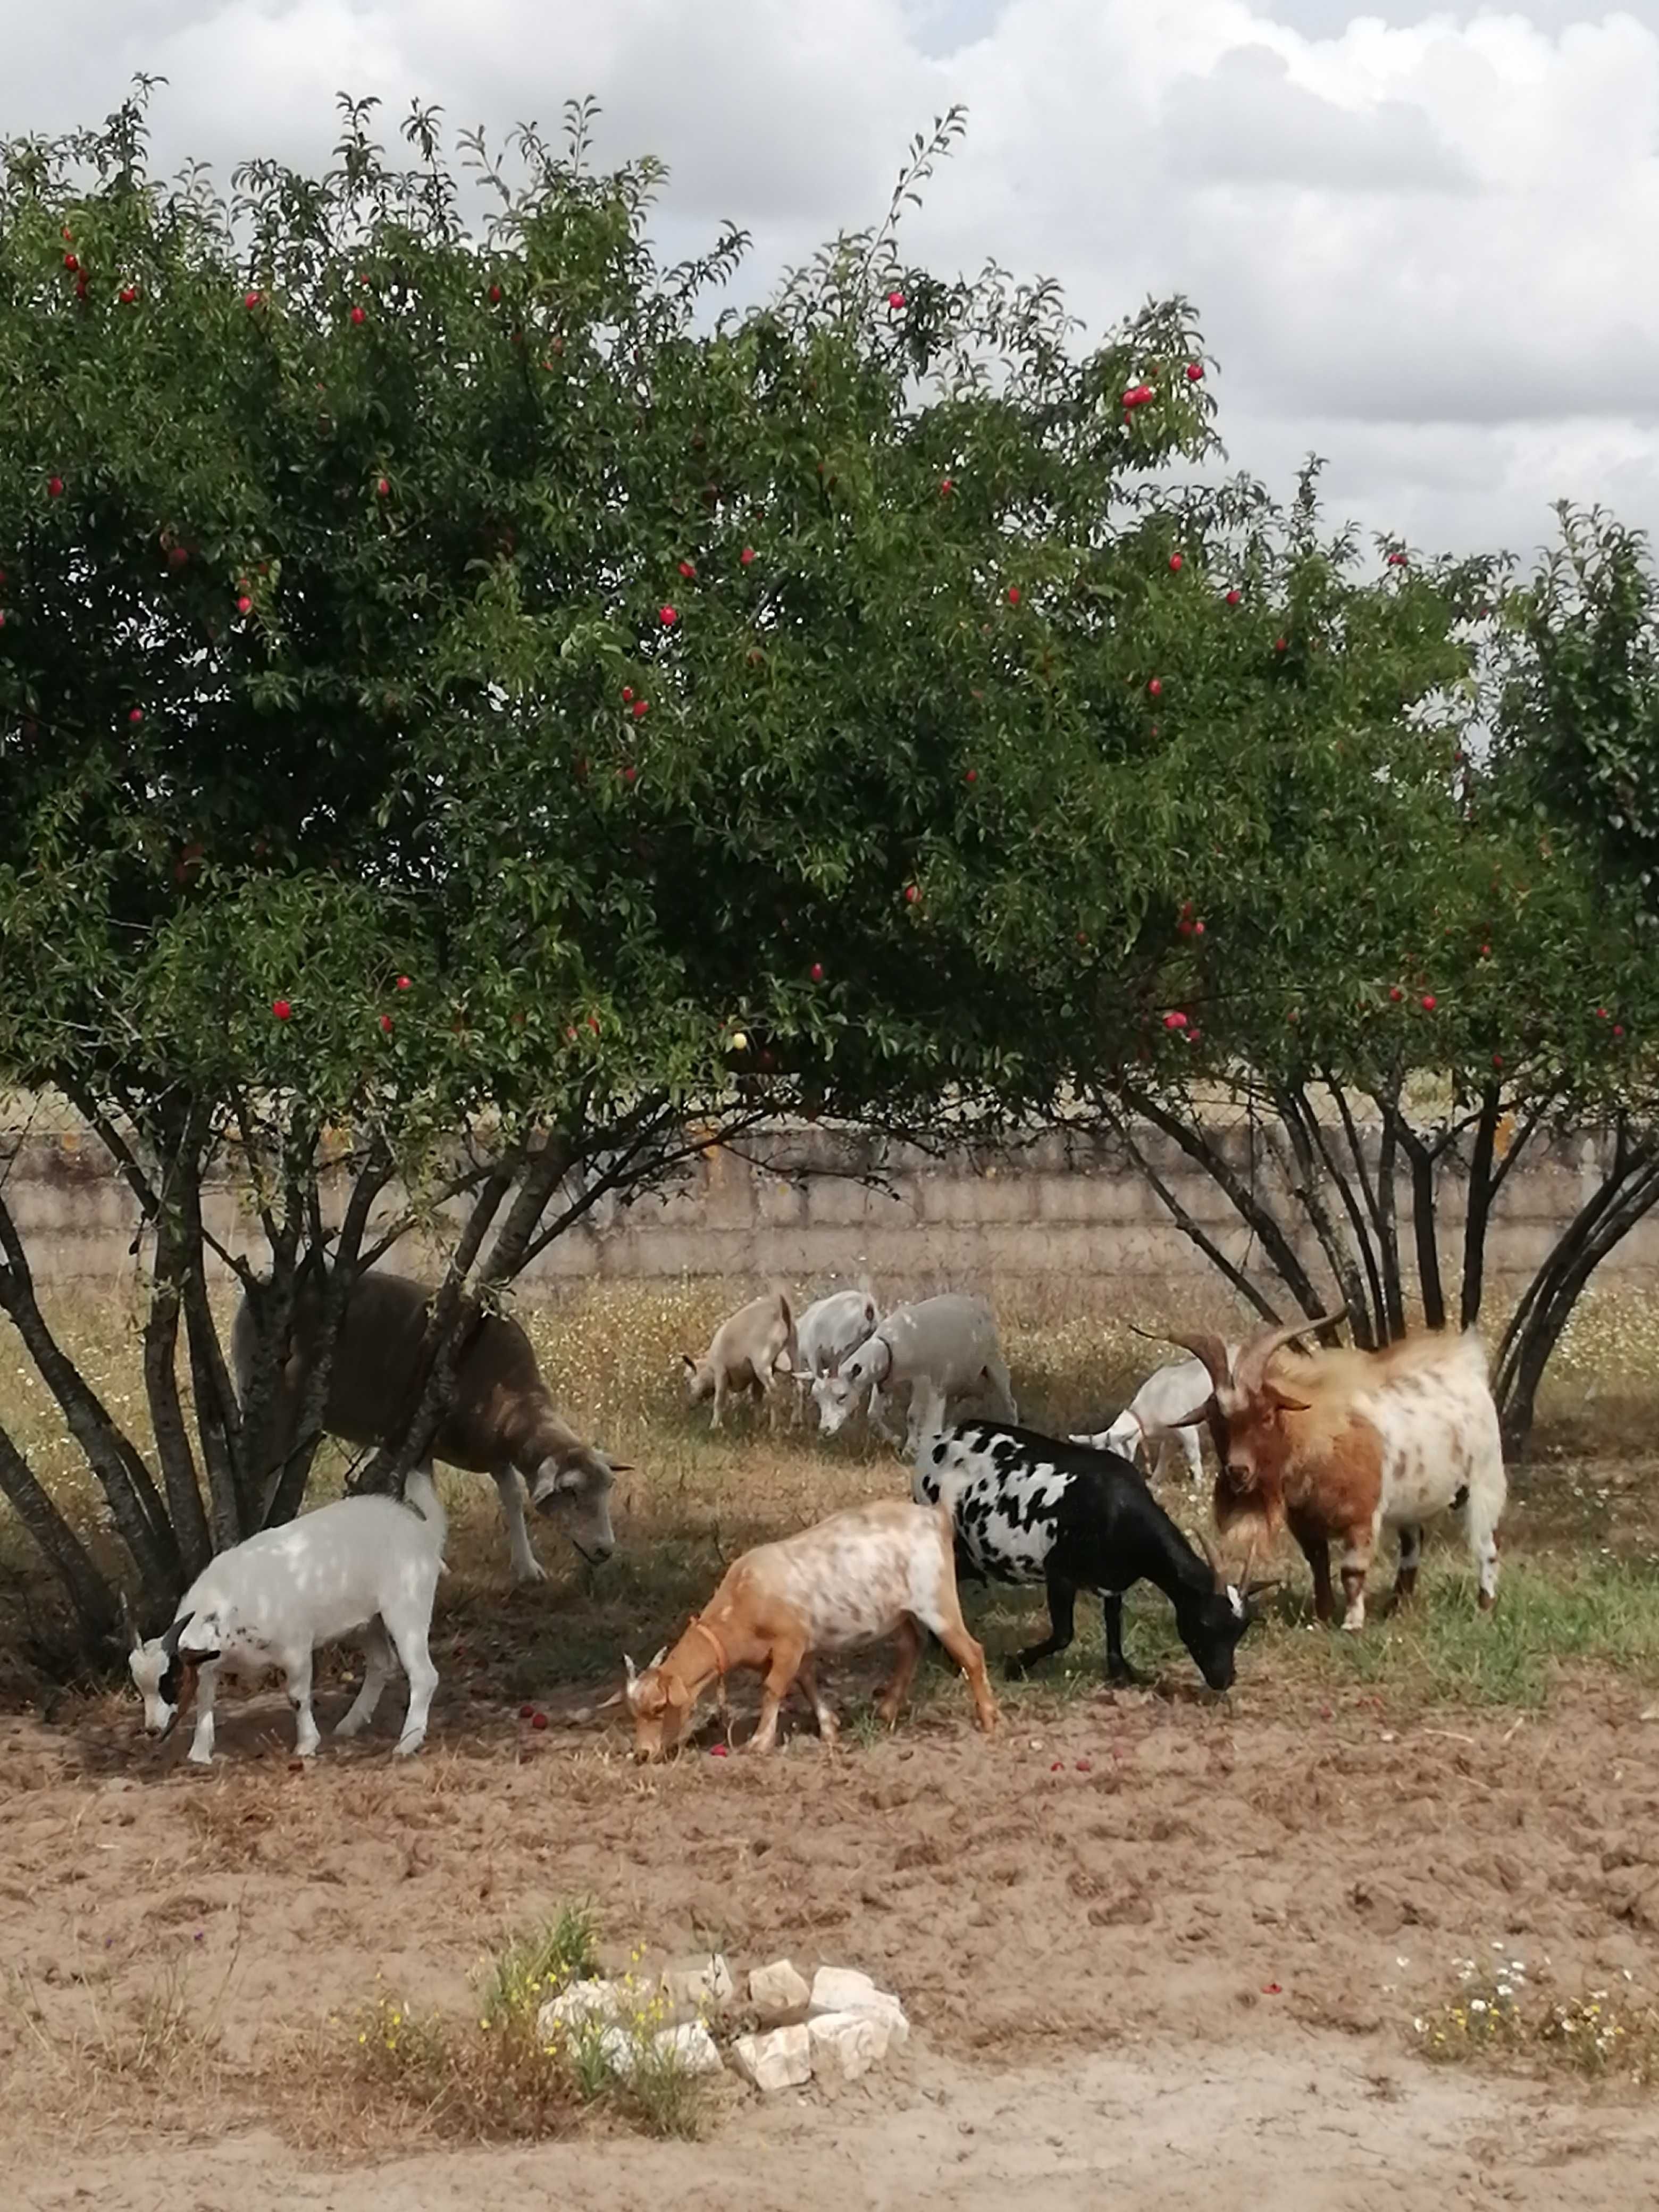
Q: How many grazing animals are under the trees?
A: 9